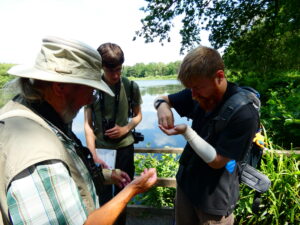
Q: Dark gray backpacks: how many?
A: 1